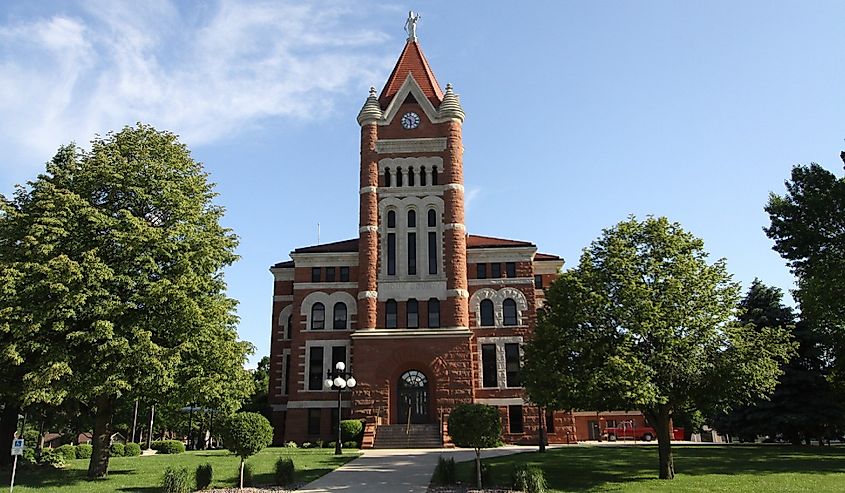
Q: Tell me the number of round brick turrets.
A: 2